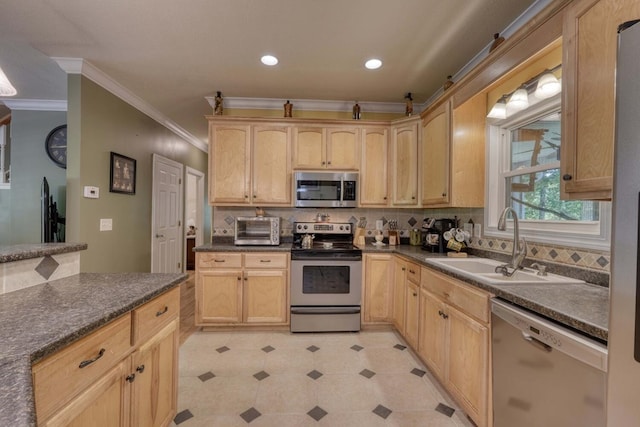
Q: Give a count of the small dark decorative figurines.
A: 6